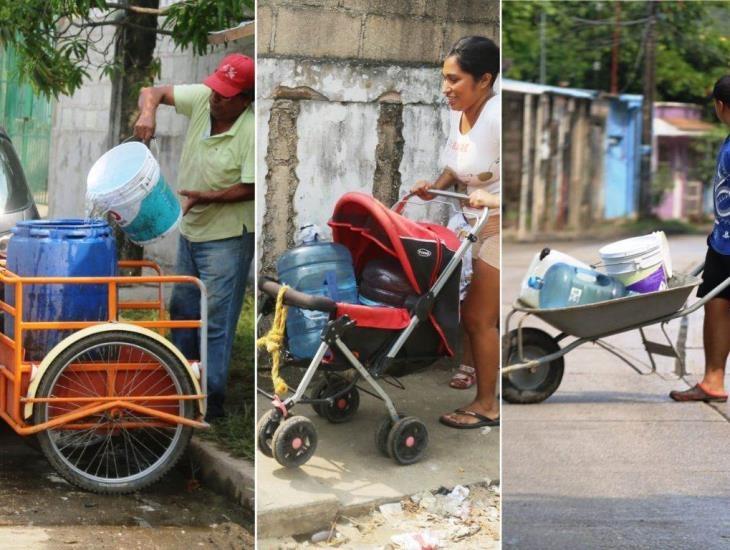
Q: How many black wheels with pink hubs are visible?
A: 3